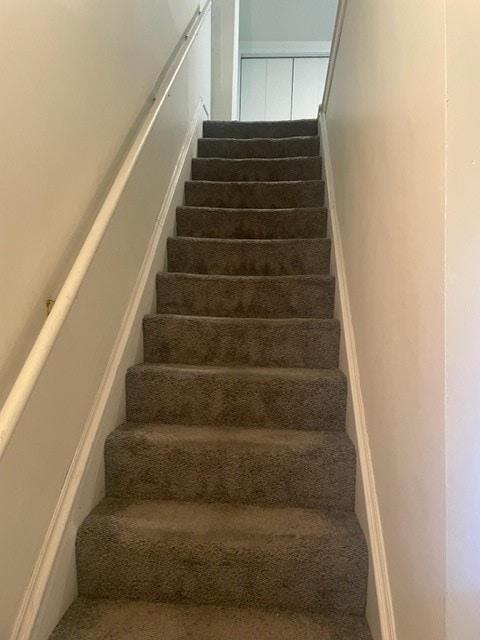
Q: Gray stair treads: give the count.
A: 12